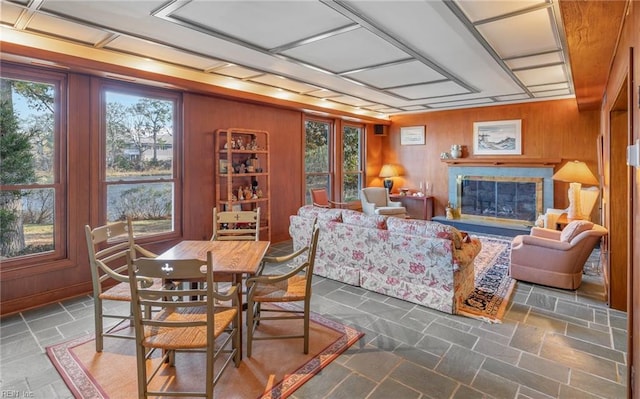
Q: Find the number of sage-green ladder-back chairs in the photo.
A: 4